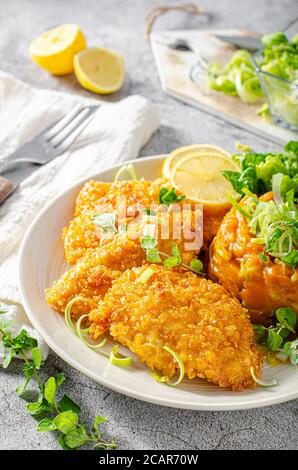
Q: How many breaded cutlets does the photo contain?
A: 3